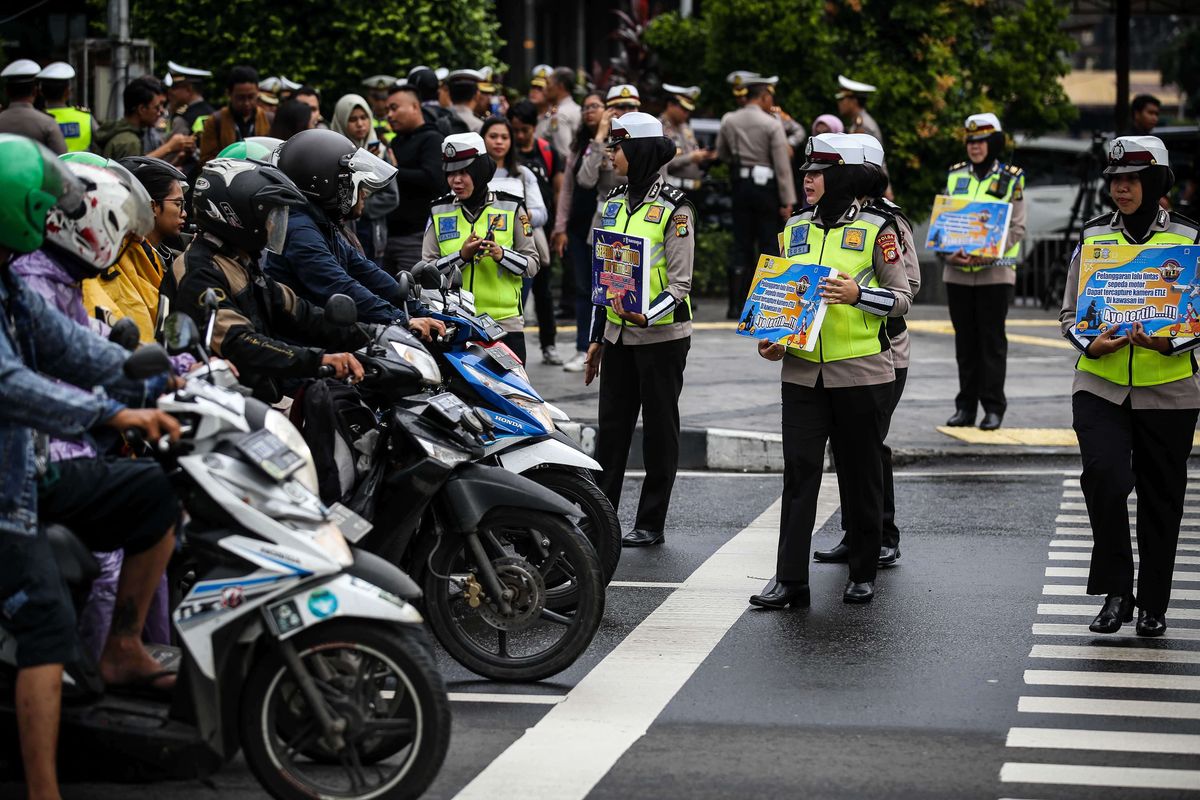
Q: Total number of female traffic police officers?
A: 6